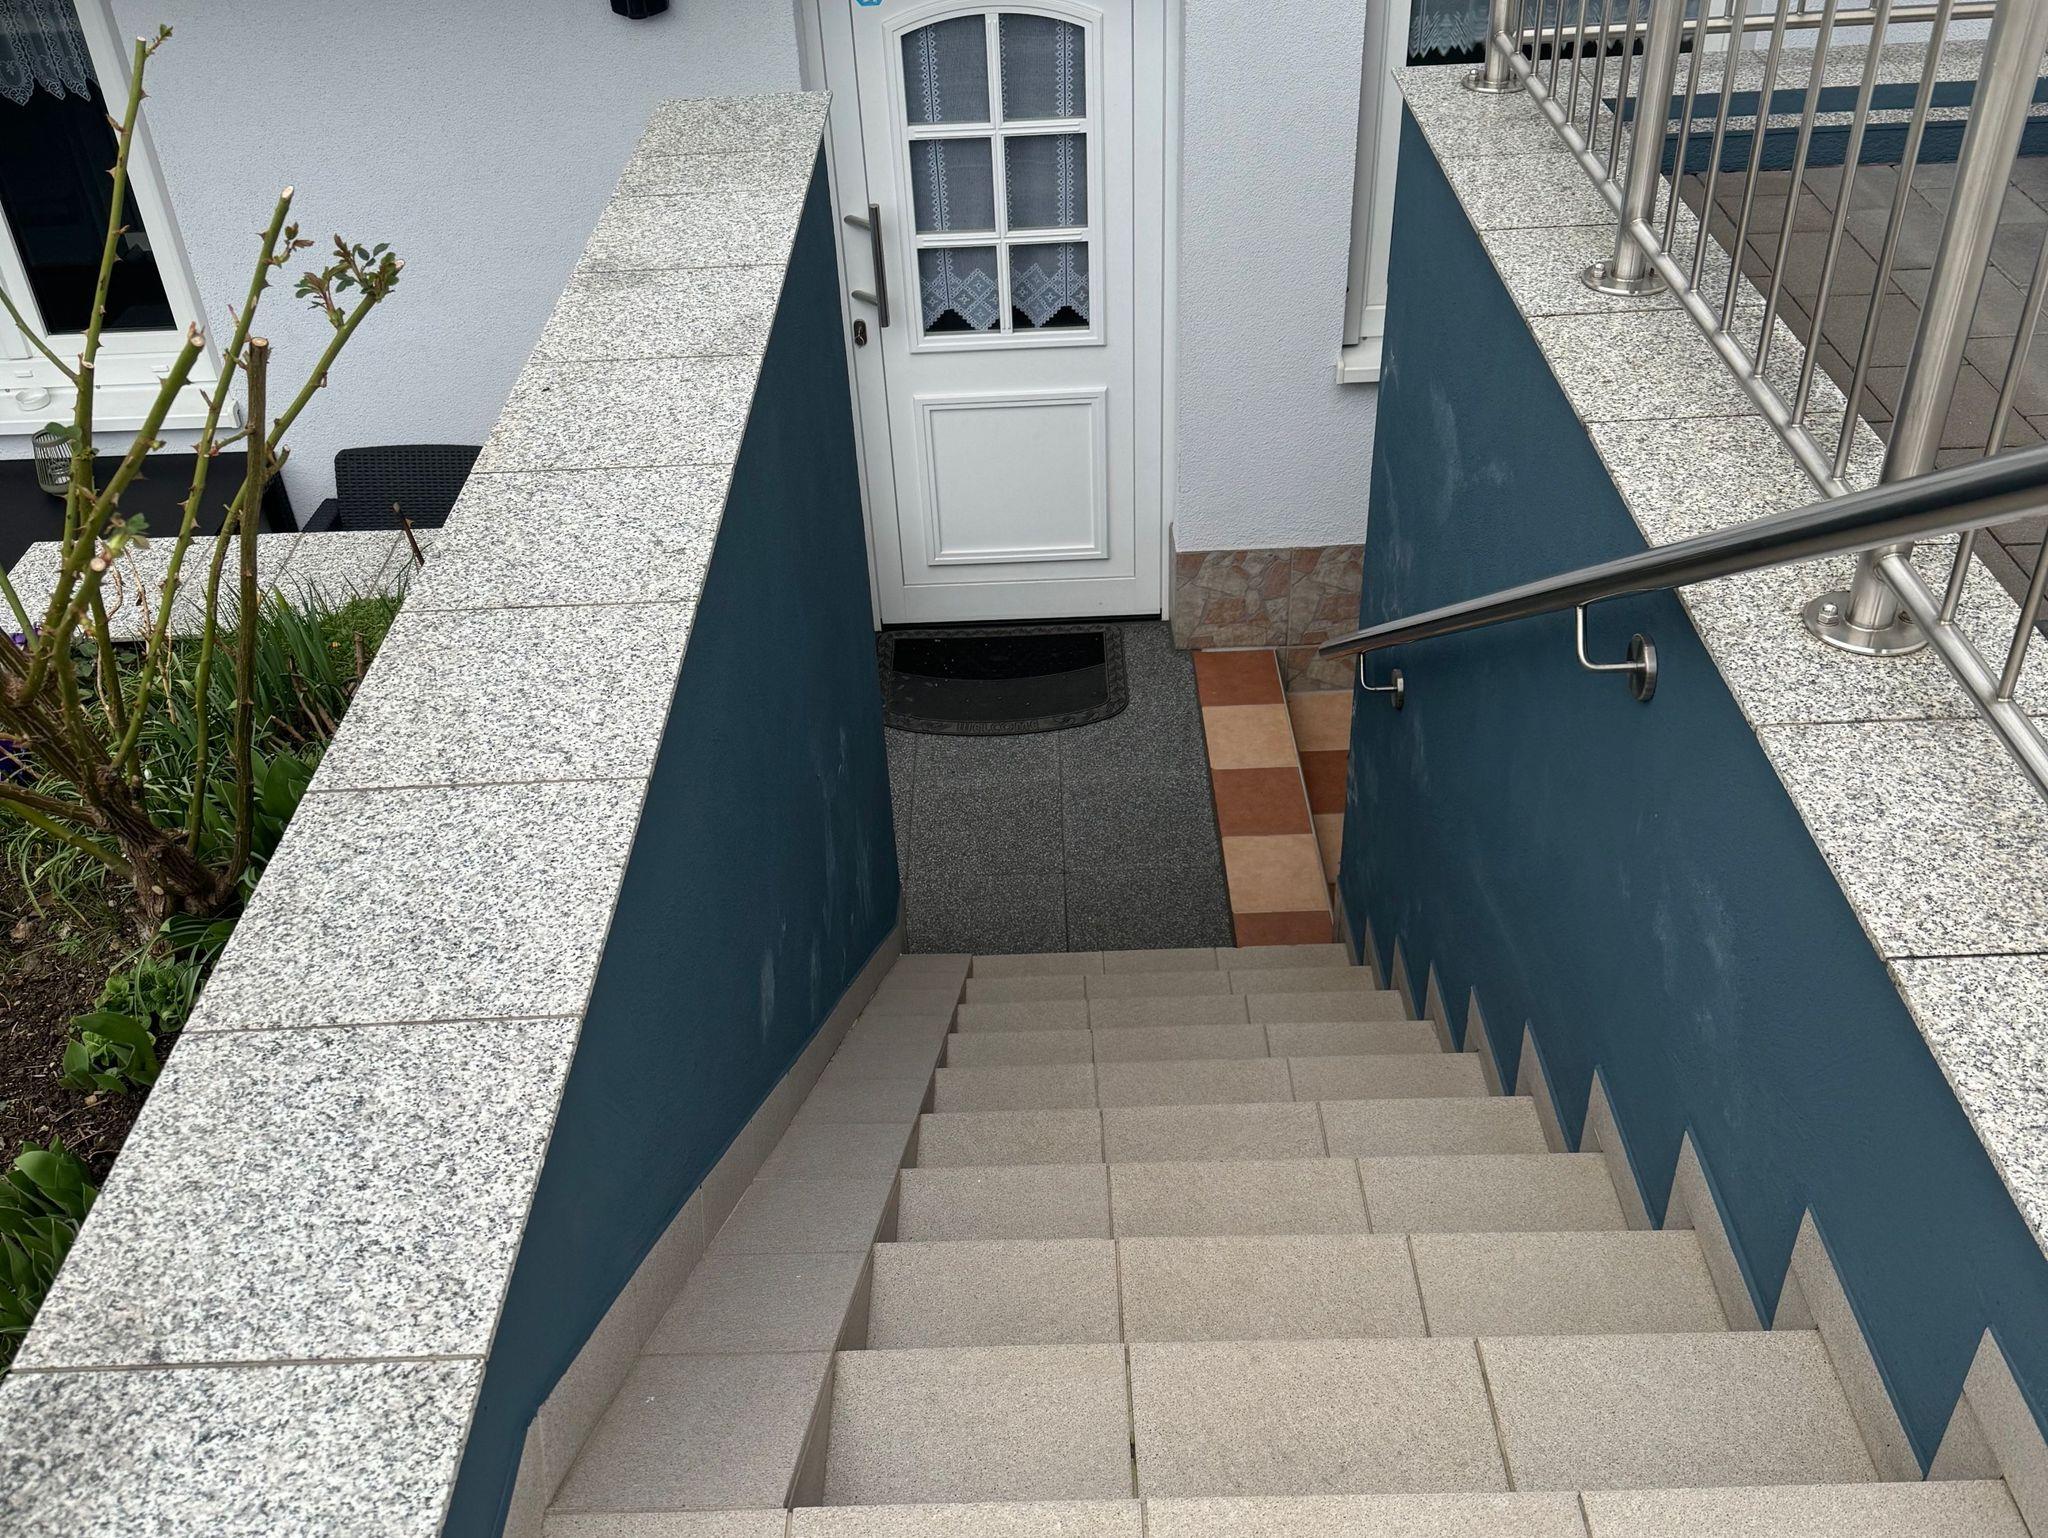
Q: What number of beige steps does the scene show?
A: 10